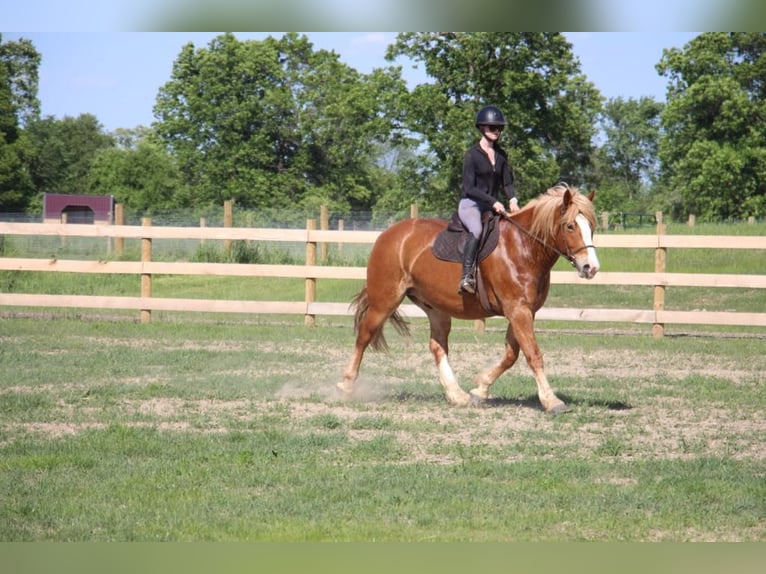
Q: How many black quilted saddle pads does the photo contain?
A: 1